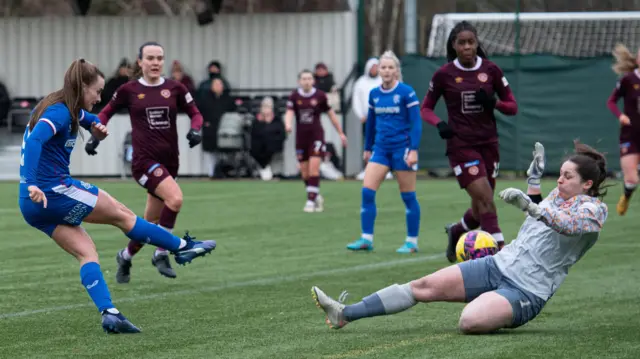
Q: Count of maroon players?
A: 4